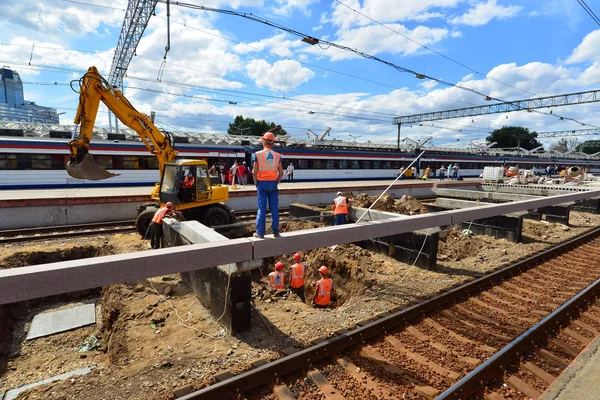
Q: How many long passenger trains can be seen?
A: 1